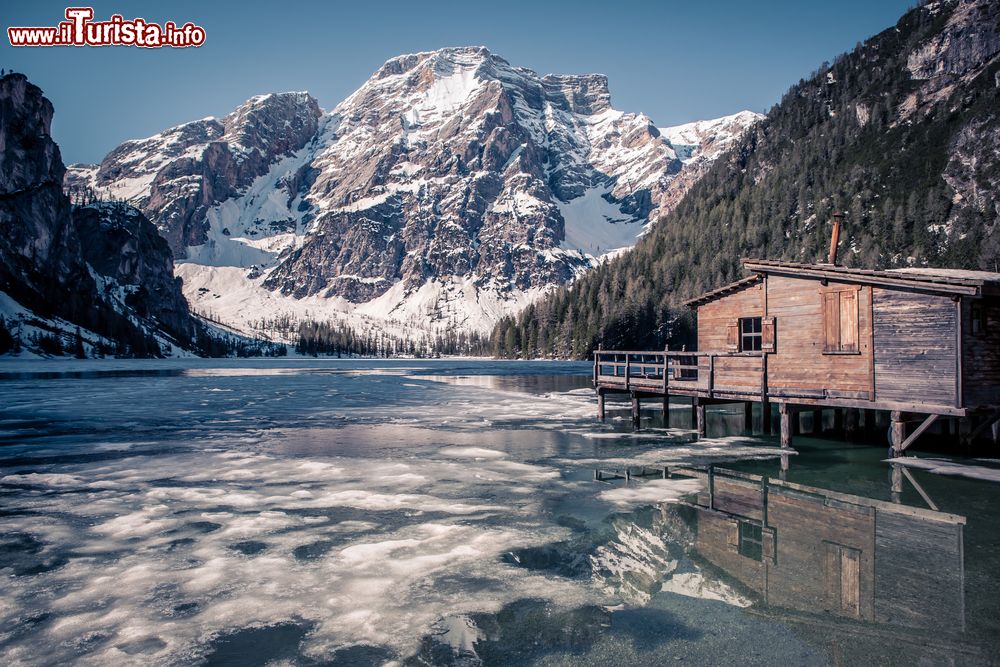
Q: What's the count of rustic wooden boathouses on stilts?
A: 1